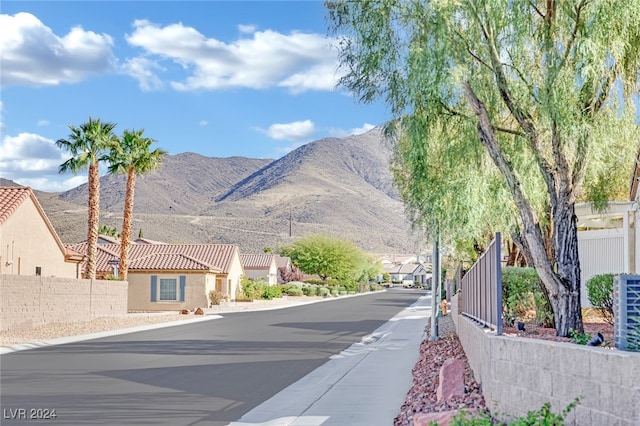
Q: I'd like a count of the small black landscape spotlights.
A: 2